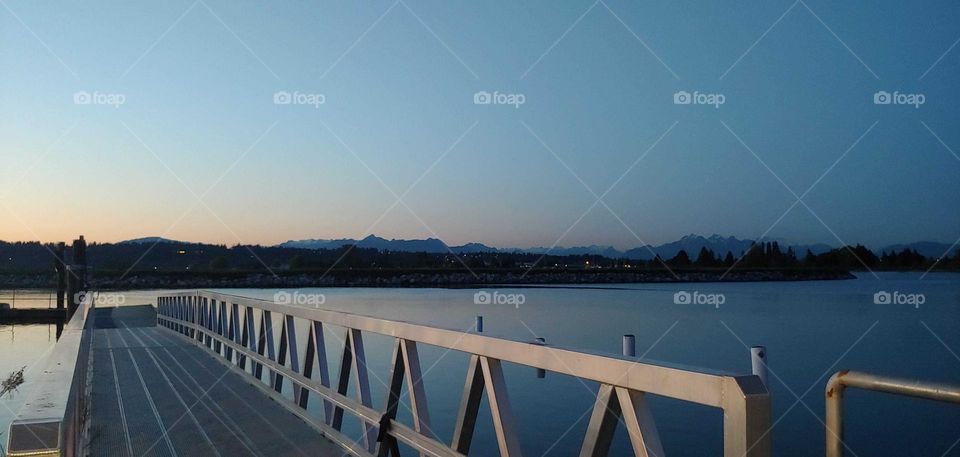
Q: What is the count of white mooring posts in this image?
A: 4